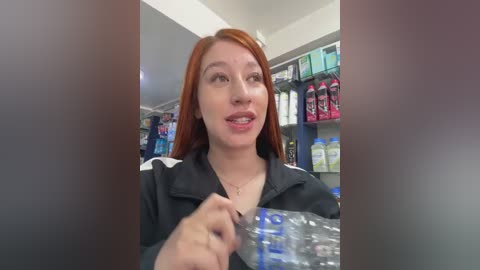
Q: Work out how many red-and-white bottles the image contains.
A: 3